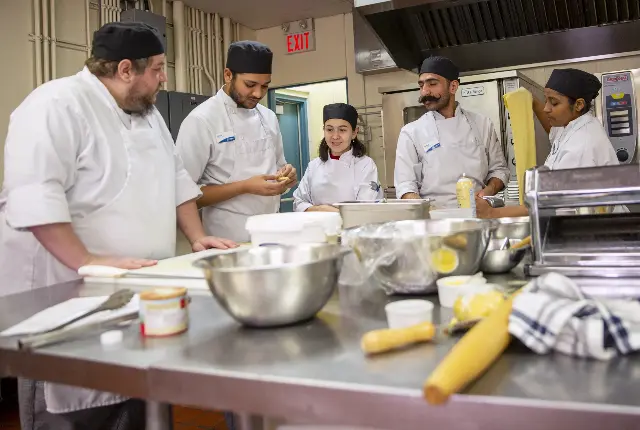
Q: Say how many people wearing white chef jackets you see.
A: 5